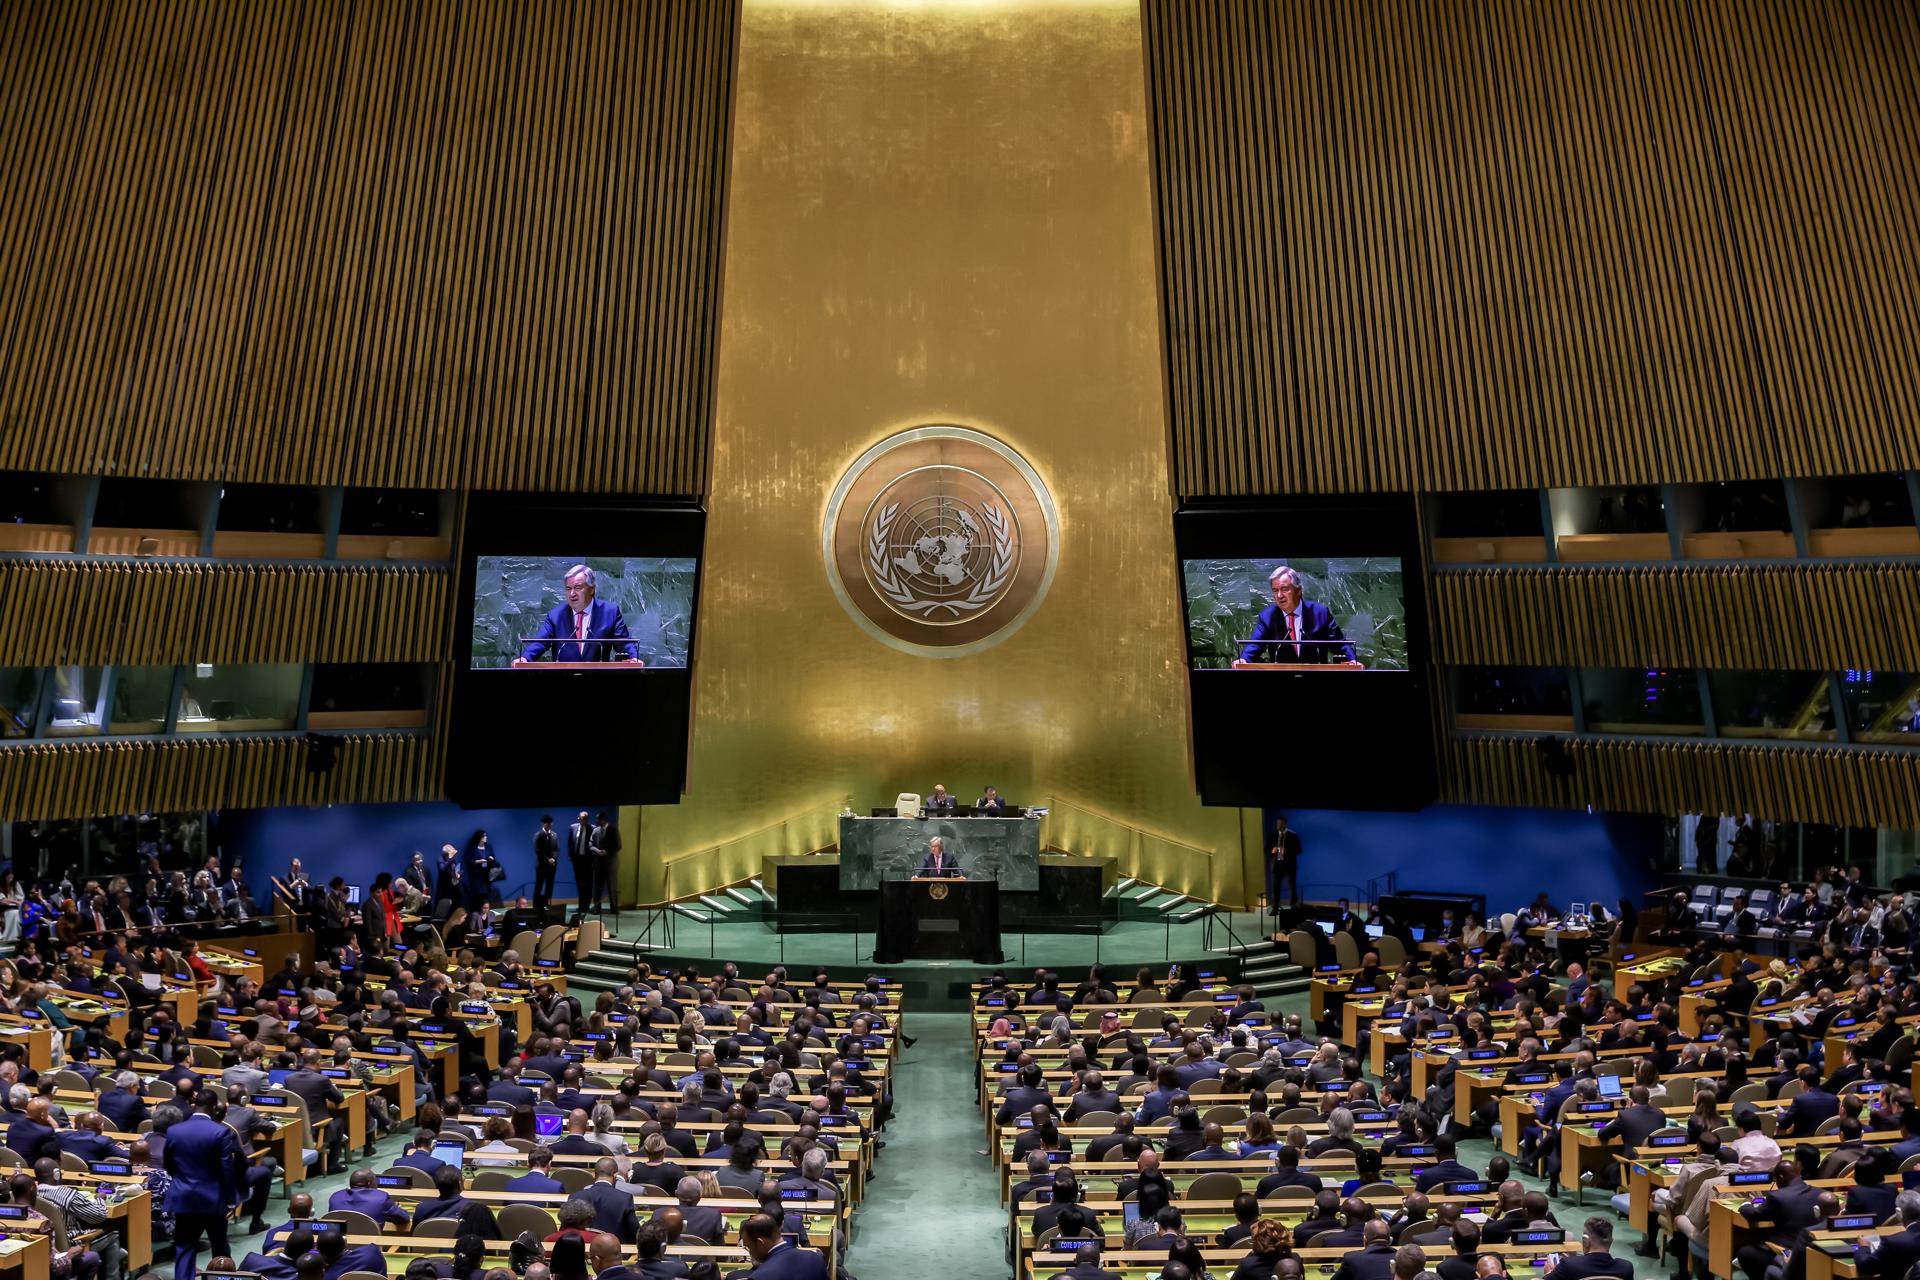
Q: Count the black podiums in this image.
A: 1